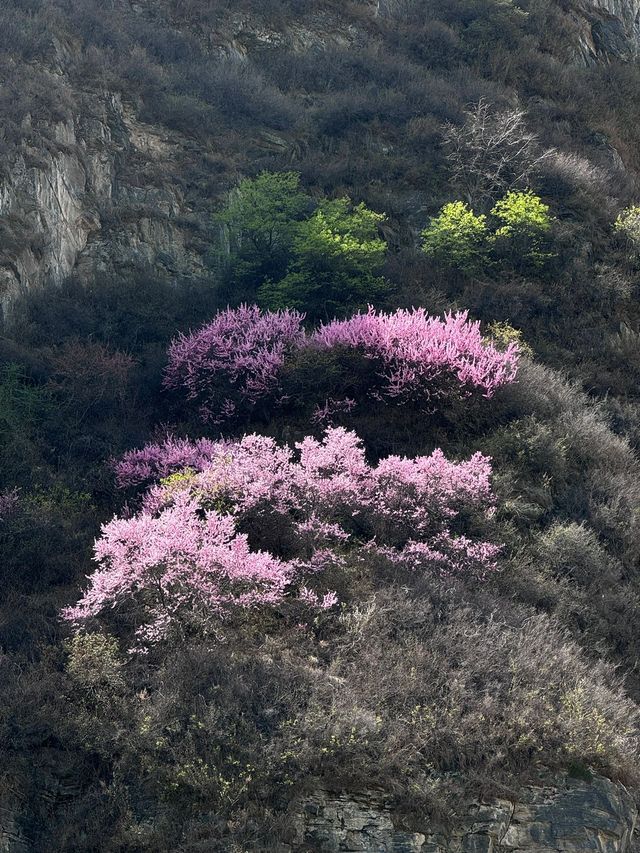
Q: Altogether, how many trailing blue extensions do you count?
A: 0